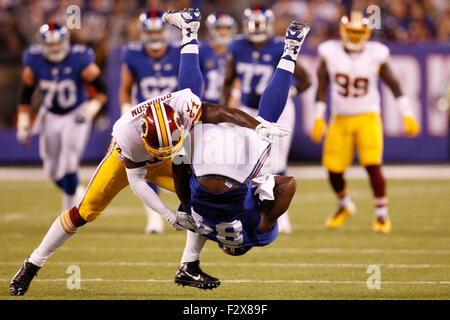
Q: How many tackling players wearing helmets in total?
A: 2